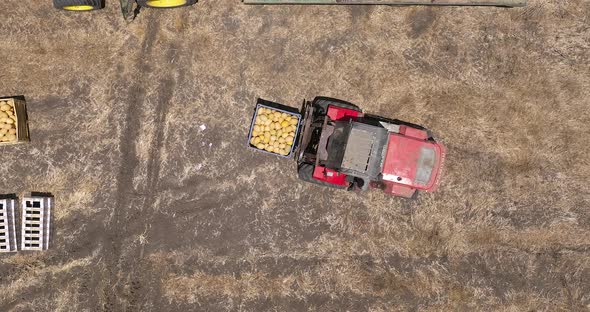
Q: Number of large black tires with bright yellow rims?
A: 2